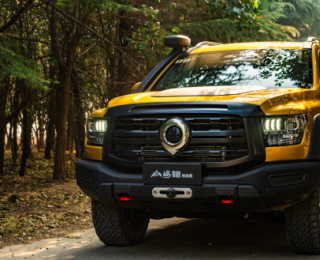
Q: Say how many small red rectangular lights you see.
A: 2